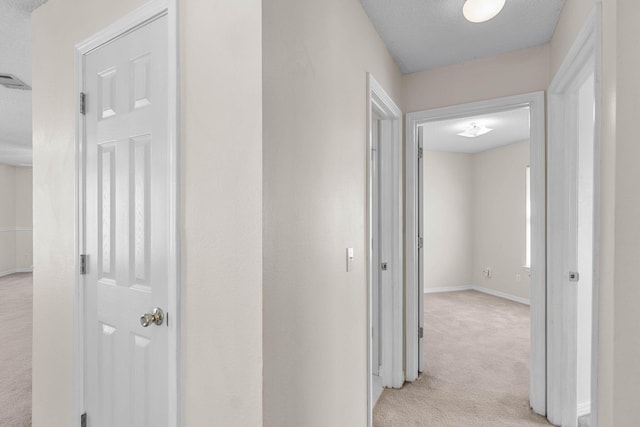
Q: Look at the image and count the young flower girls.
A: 0